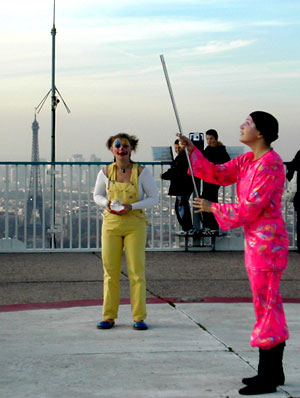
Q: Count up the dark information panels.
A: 2